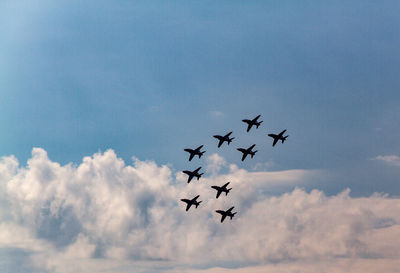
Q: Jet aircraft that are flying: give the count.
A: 9